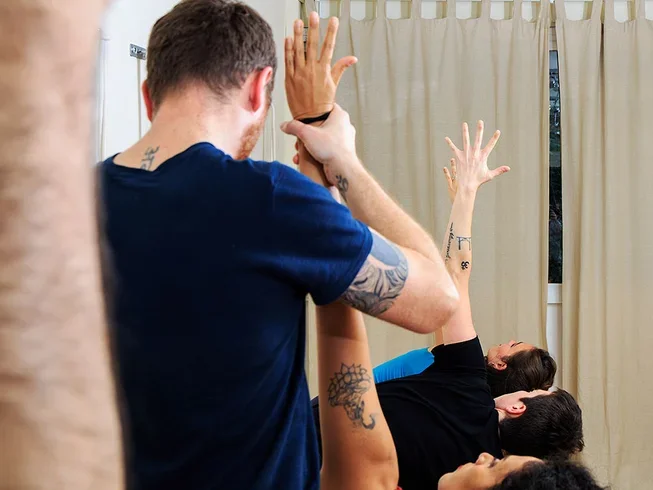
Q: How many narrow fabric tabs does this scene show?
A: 12